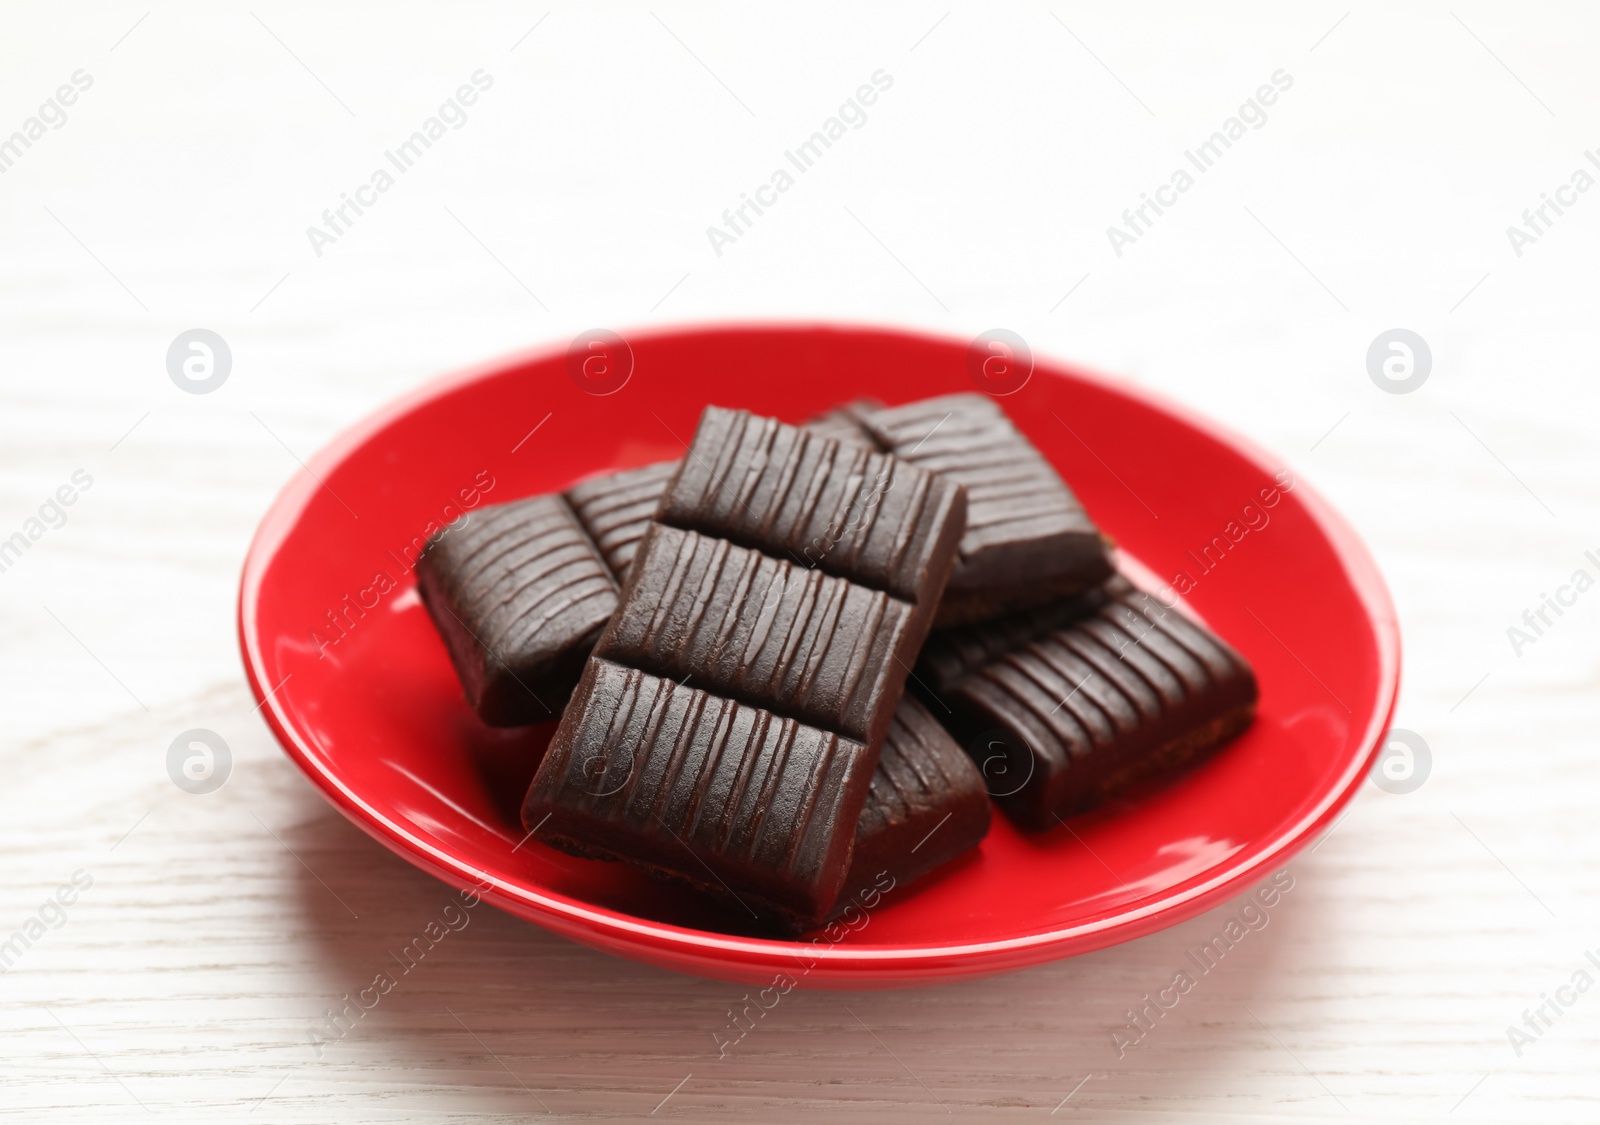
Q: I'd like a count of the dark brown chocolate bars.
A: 5